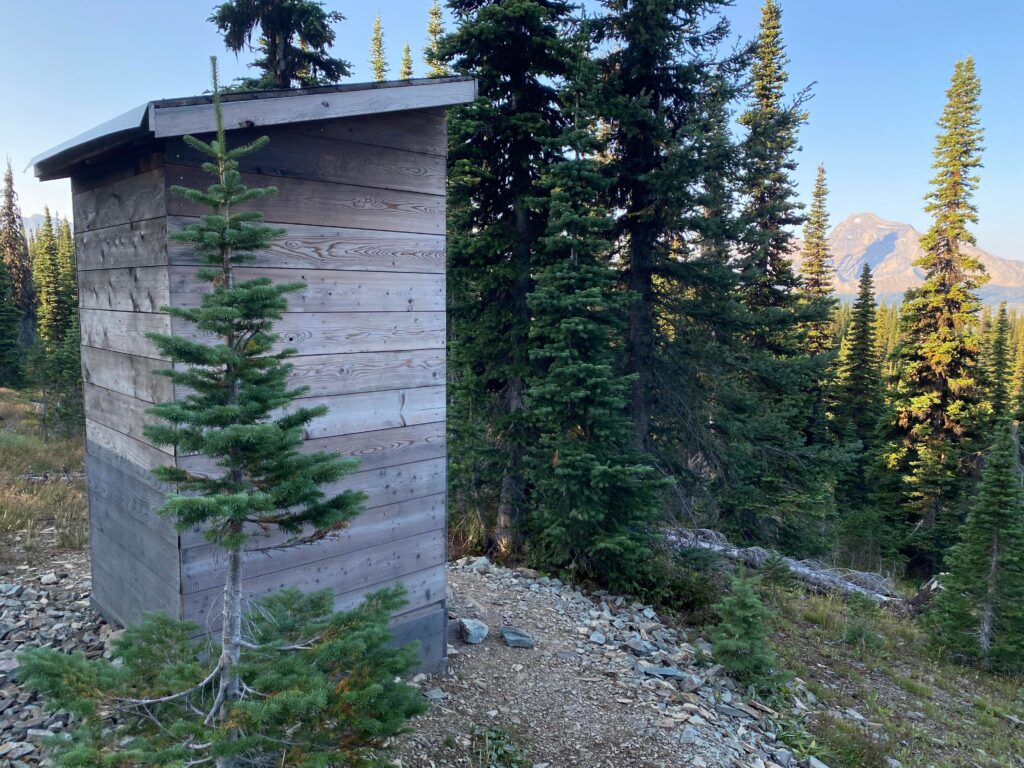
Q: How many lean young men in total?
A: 0